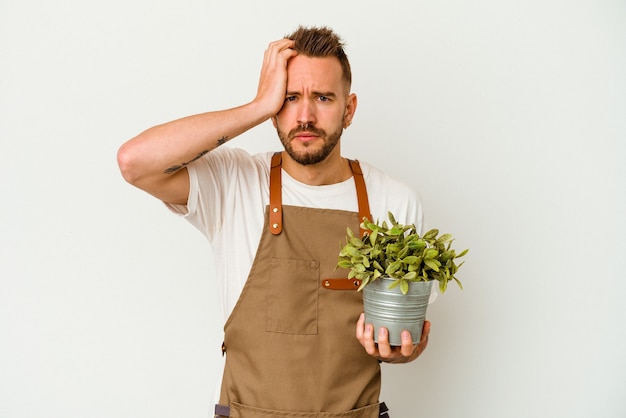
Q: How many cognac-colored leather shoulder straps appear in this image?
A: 2